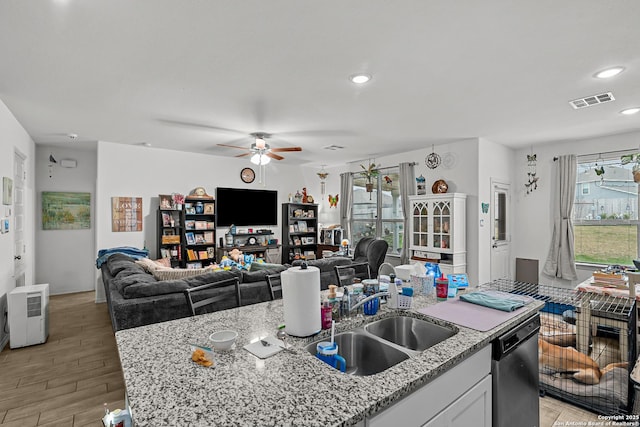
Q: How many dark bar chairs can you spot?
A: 3